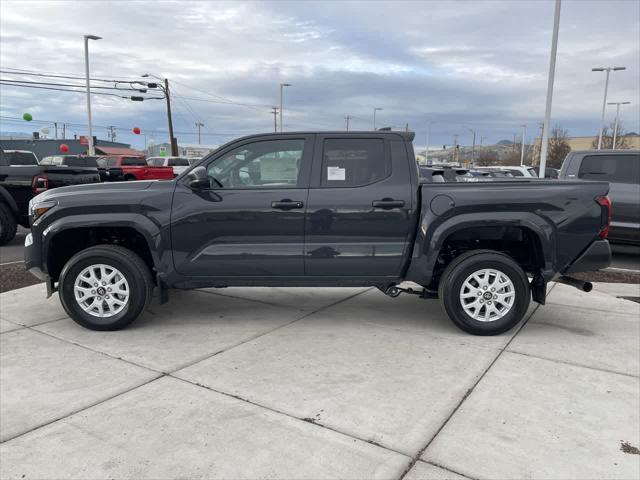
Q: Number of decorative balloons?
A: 3